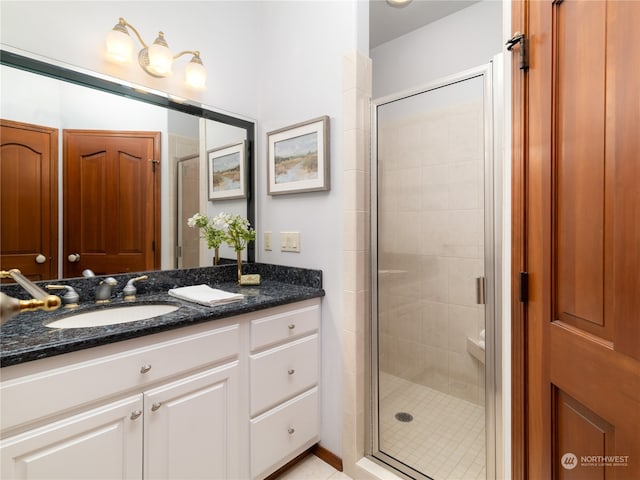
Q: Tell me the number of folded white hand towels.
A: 1